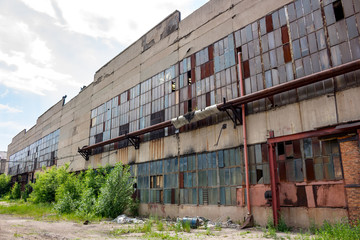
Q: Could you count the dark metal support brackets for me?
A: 3